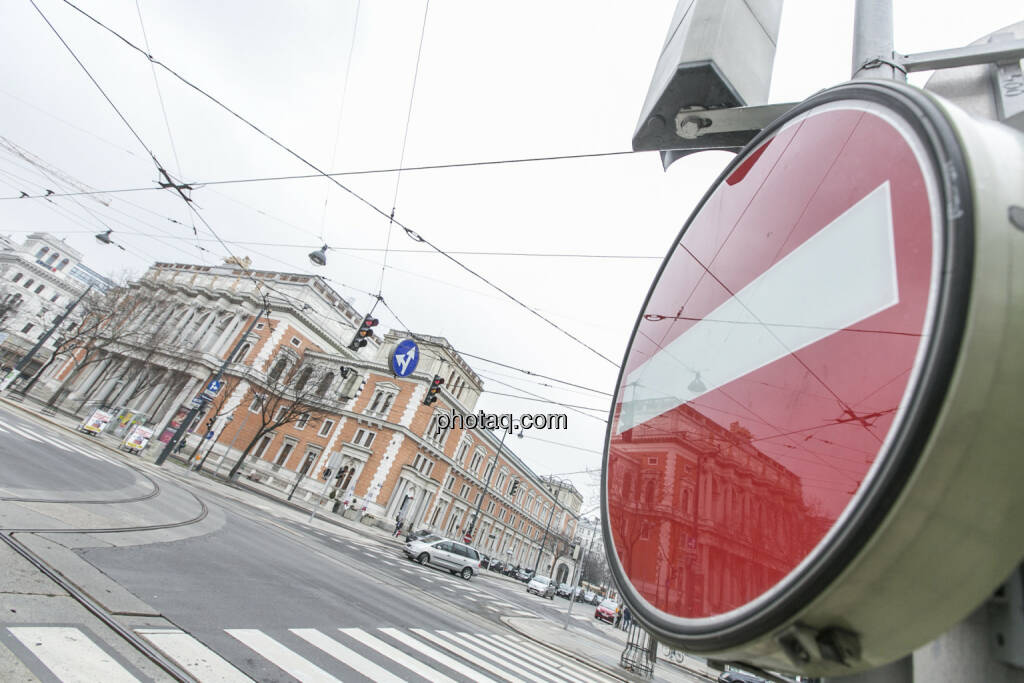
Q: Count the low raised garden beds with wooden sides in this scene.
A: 0